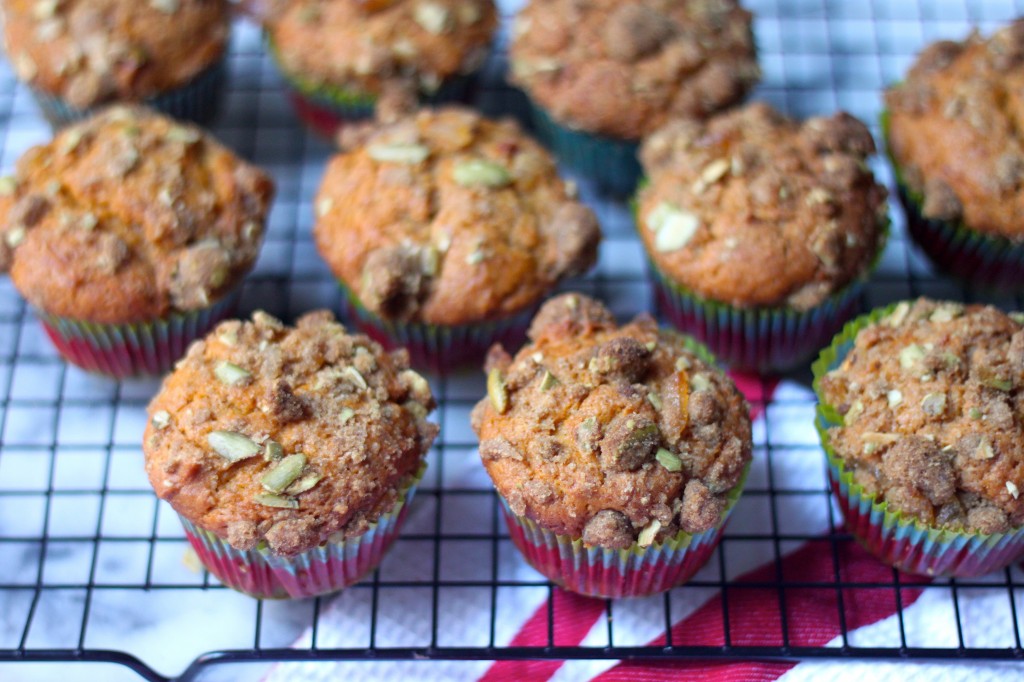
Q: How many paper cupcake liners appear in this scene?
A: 10